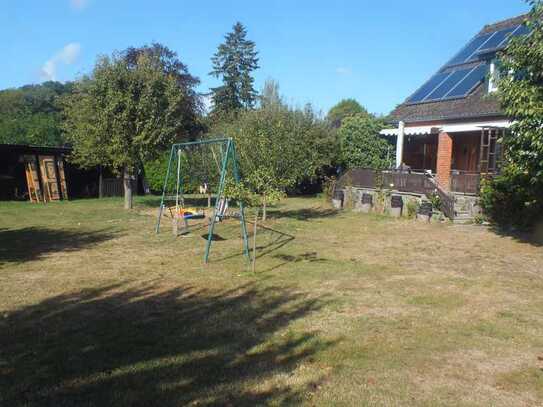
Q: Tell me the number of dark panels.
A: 6